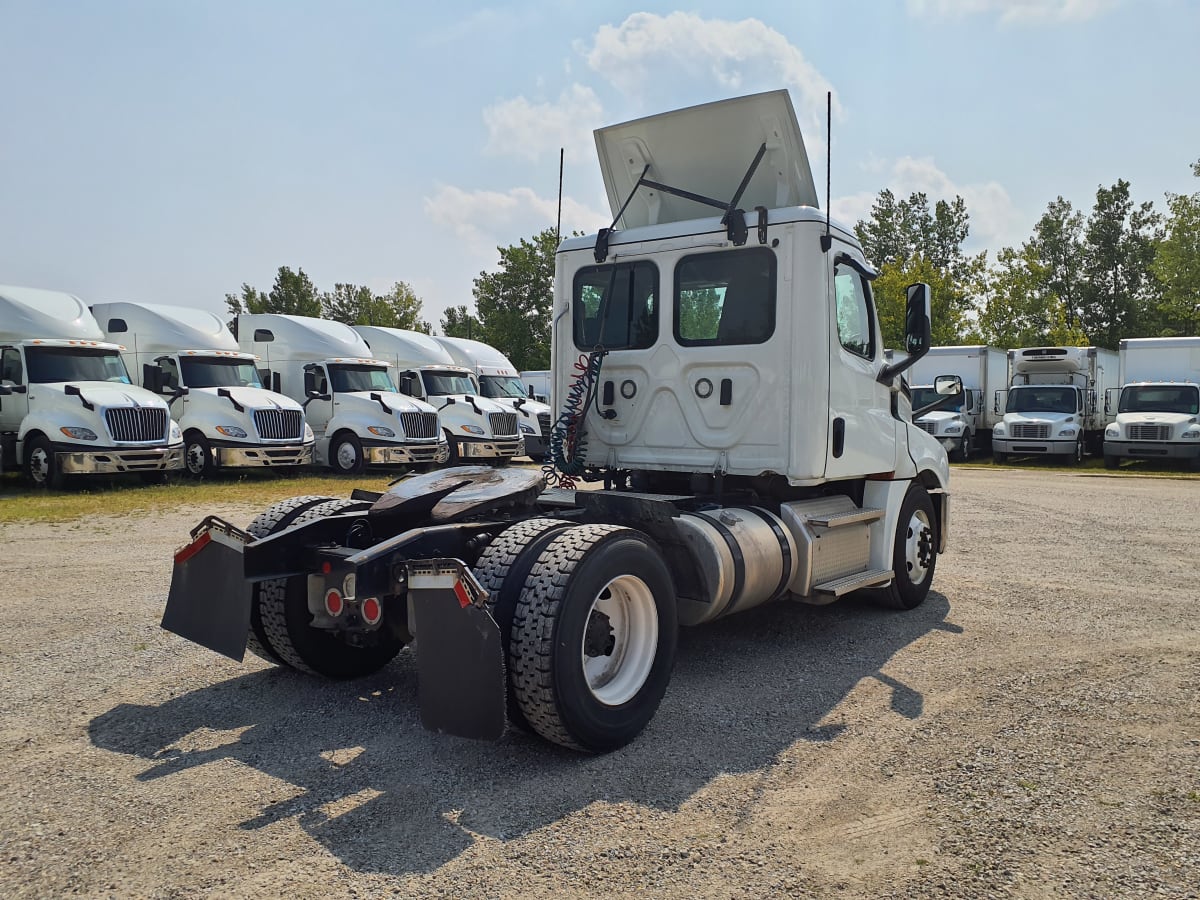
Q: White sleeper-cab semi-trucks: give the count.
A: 5